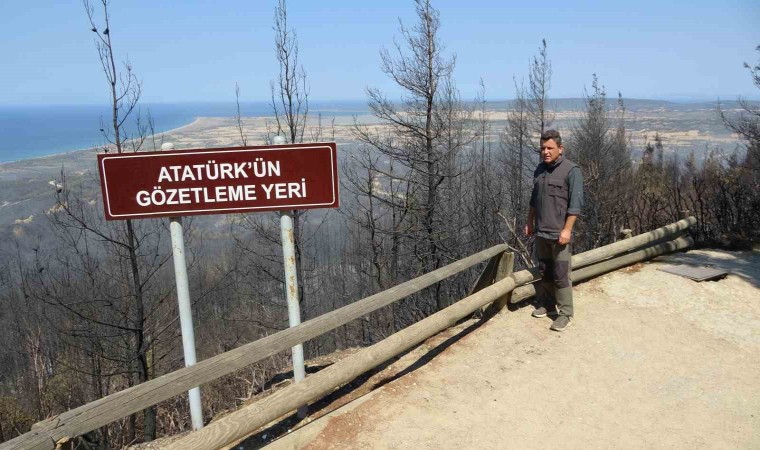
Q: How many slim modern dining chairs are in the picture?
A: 0